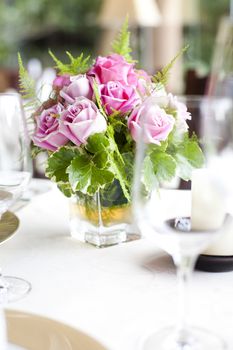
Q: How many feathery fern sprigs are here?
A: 4